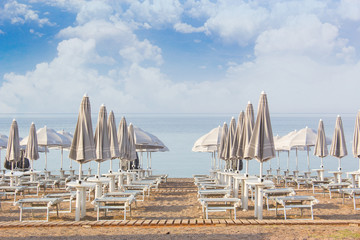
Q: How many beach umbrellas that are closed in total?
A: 15